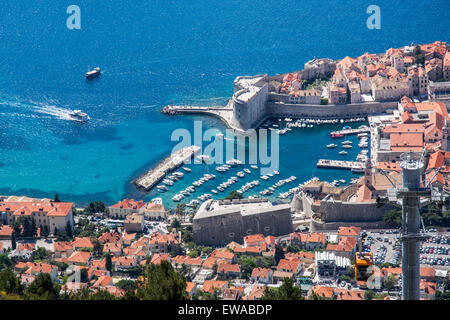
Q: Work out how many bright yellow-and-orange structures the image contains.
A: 1